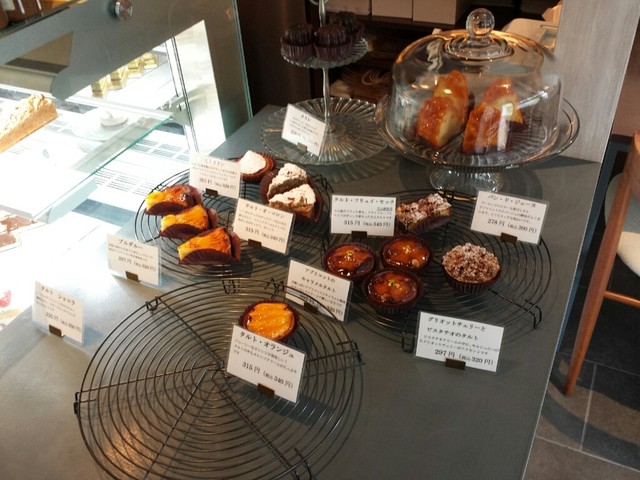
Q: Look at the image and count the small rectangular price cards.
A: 10